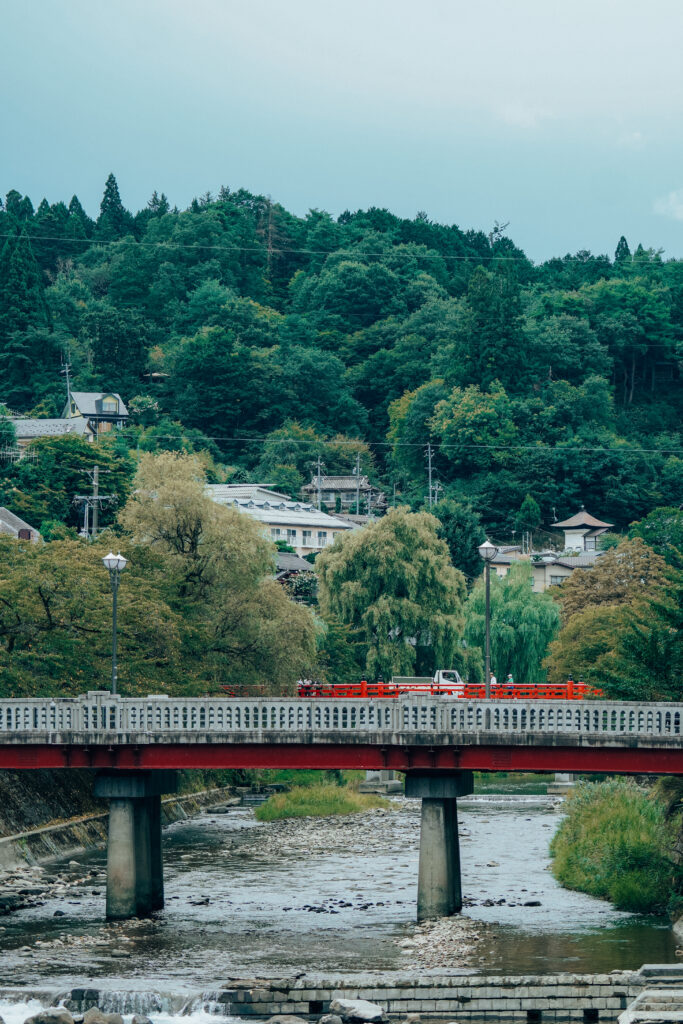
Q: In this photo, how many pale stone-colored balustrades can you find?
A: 1